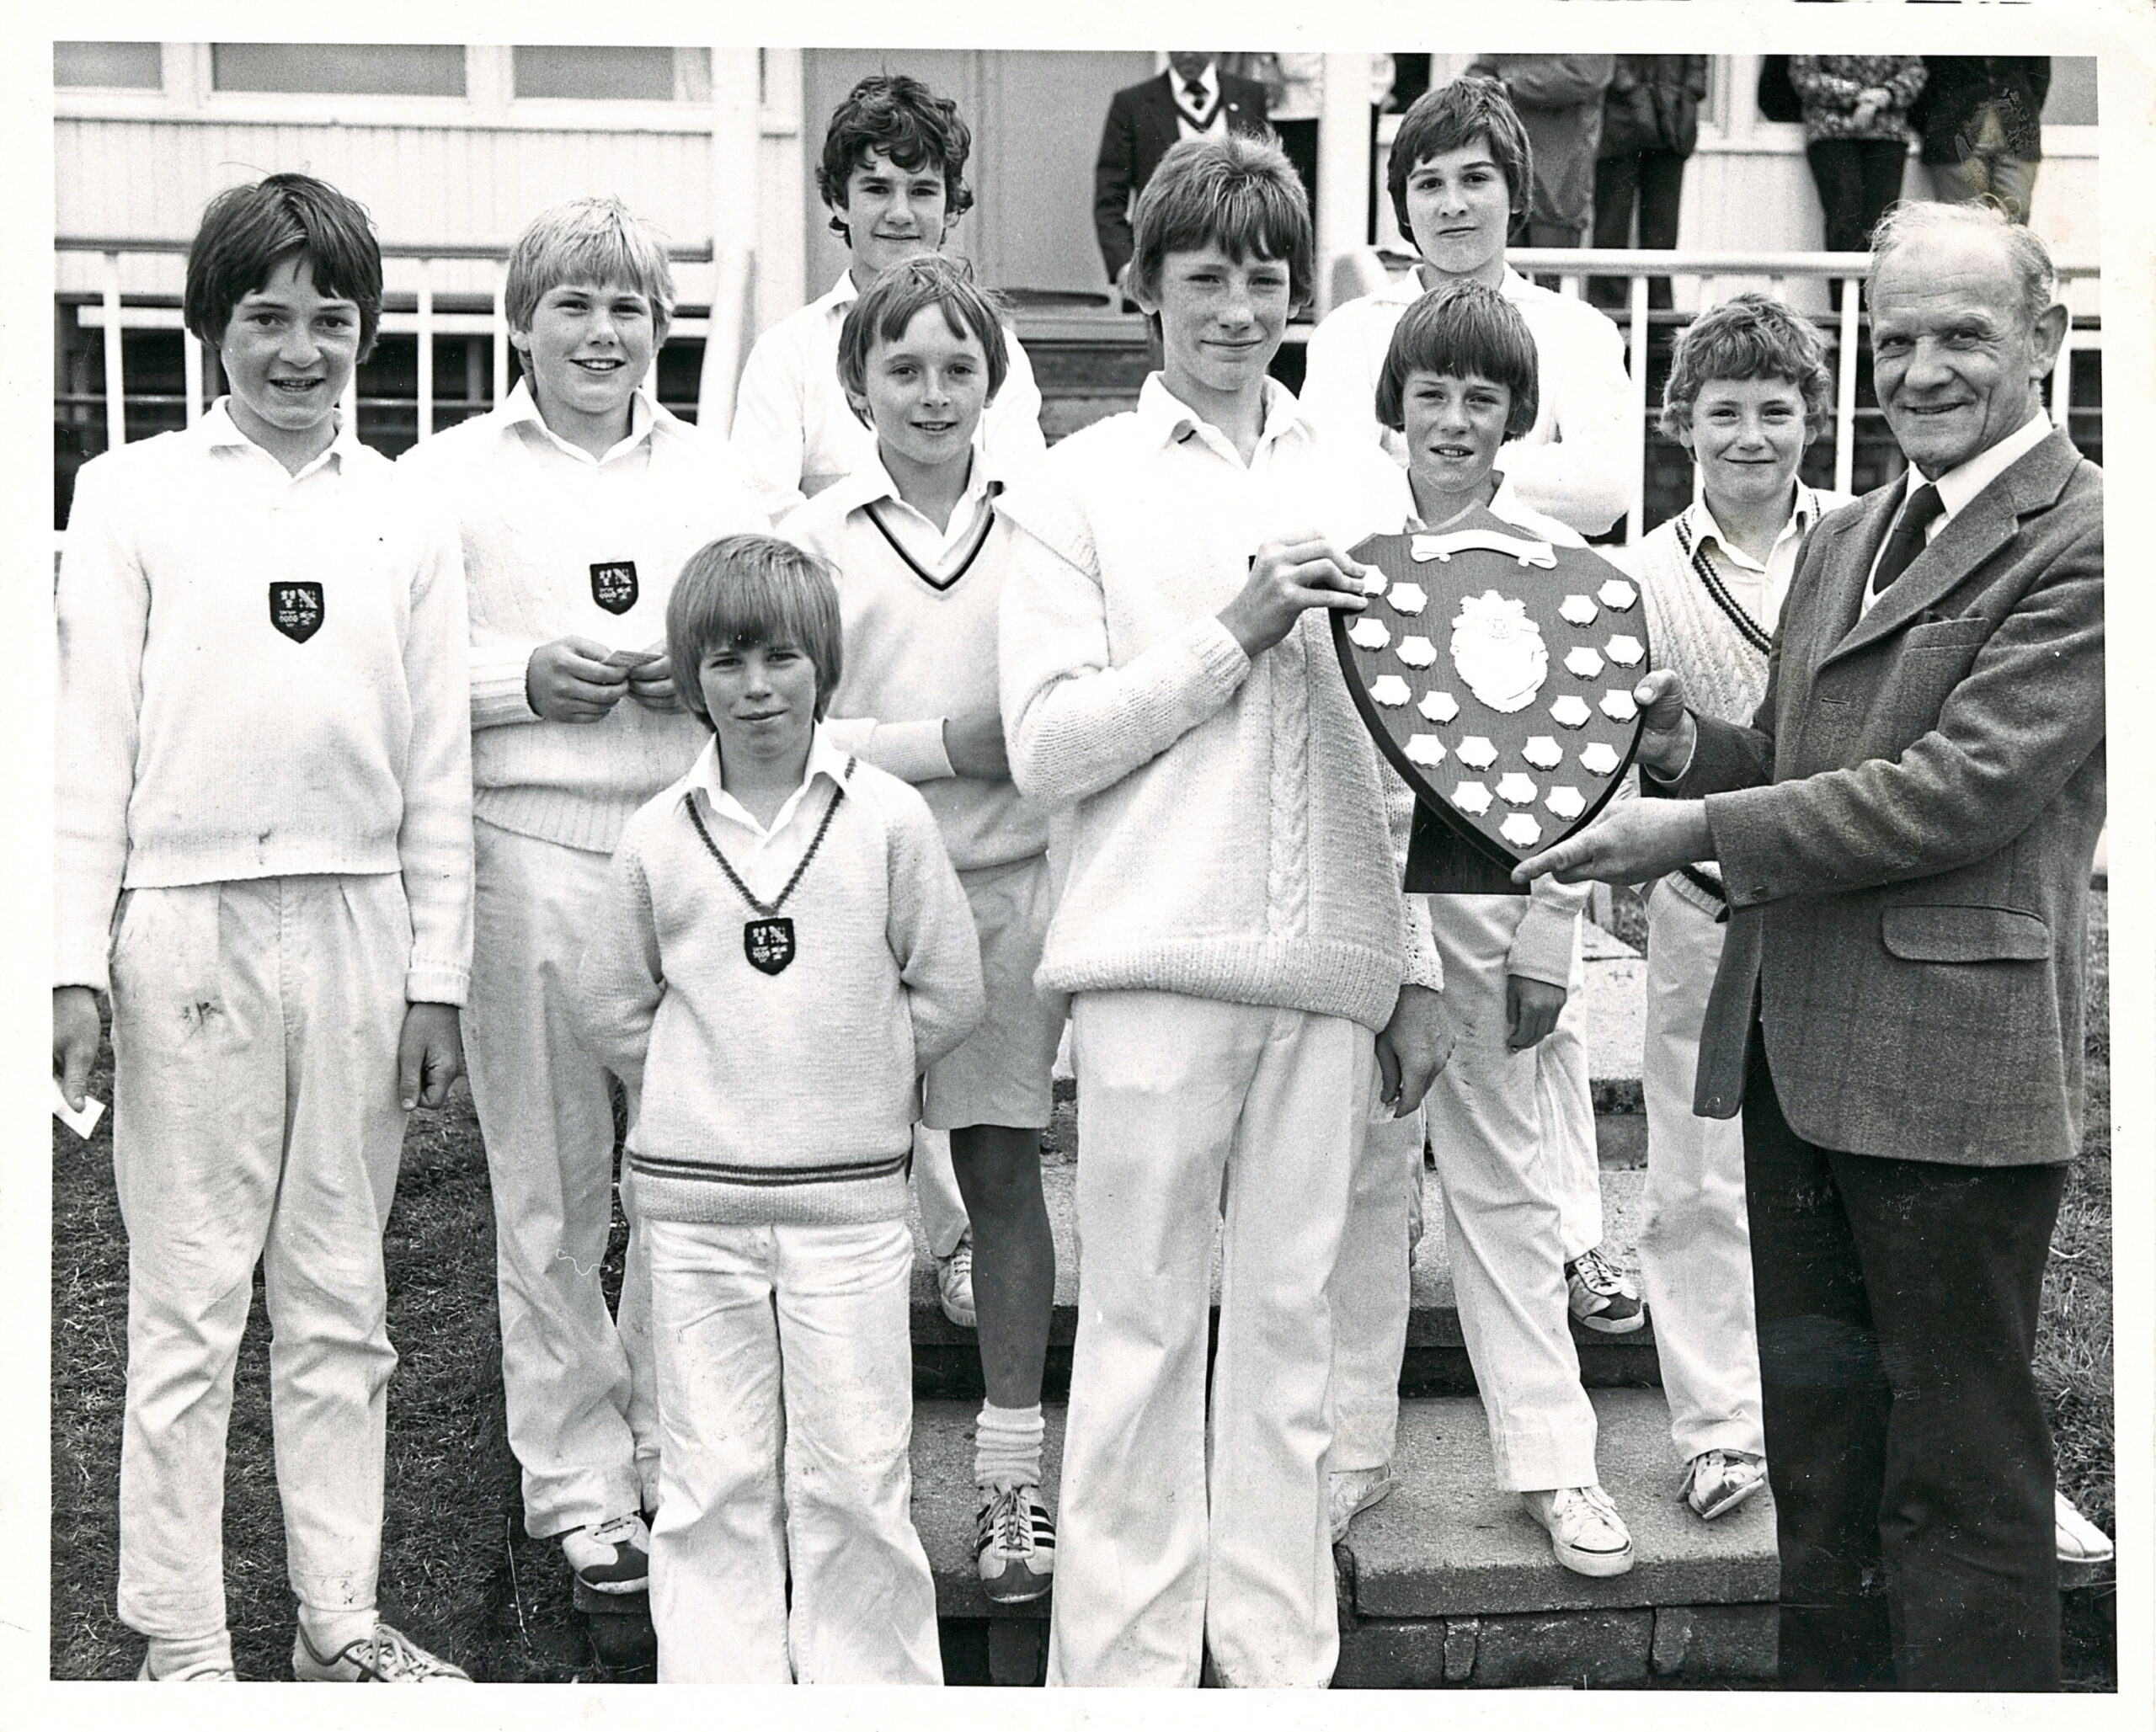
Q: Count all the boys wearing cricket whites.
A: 9